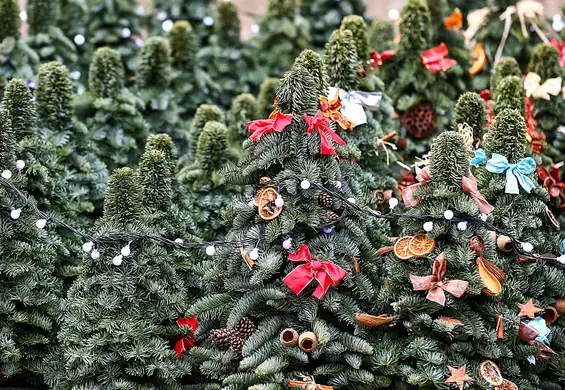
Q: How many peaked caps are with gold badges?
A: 0